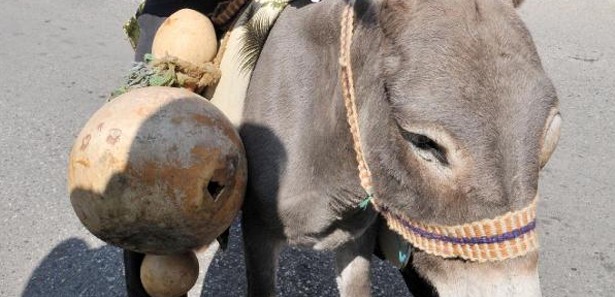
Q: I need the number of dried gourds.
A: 3